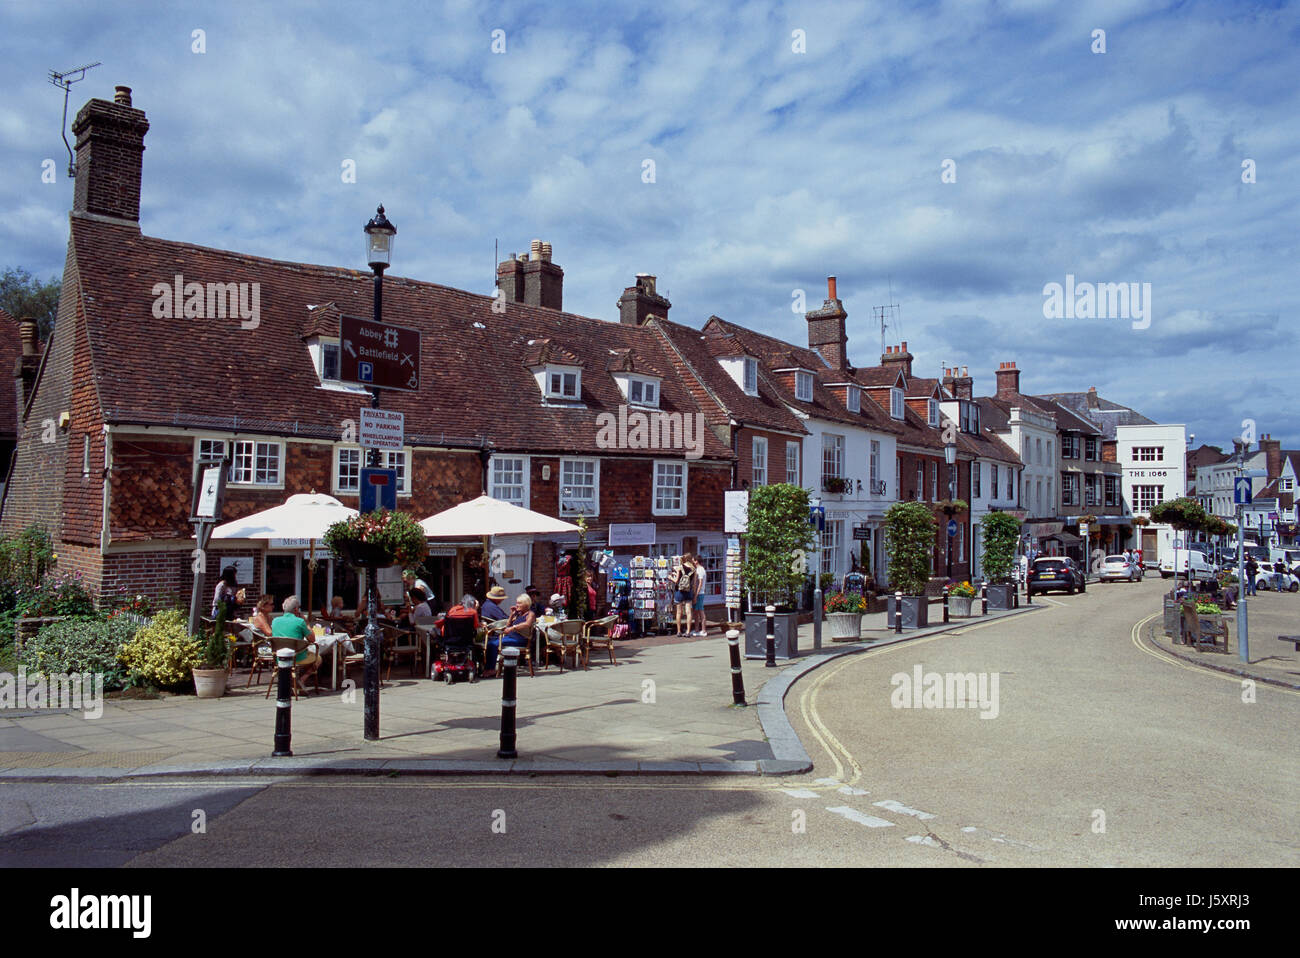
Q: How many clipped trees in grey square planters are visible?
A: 3